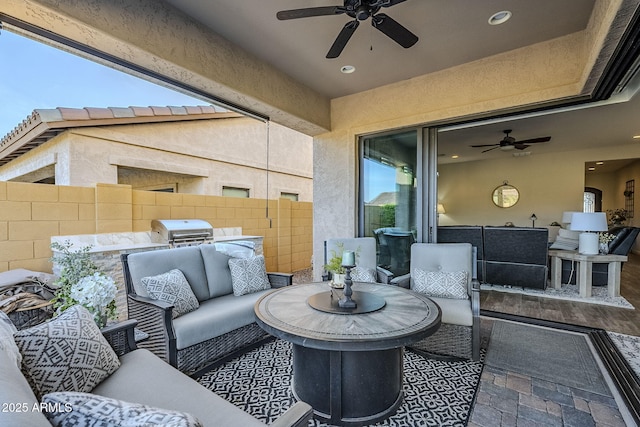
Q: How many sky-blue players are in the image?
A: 0